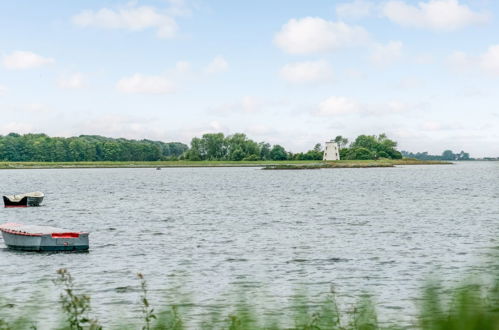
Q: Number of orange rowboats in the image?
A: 0